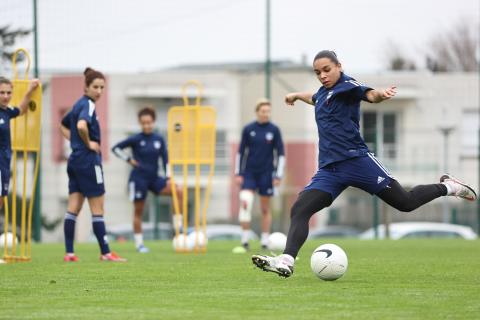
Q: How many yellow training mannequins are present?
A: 2